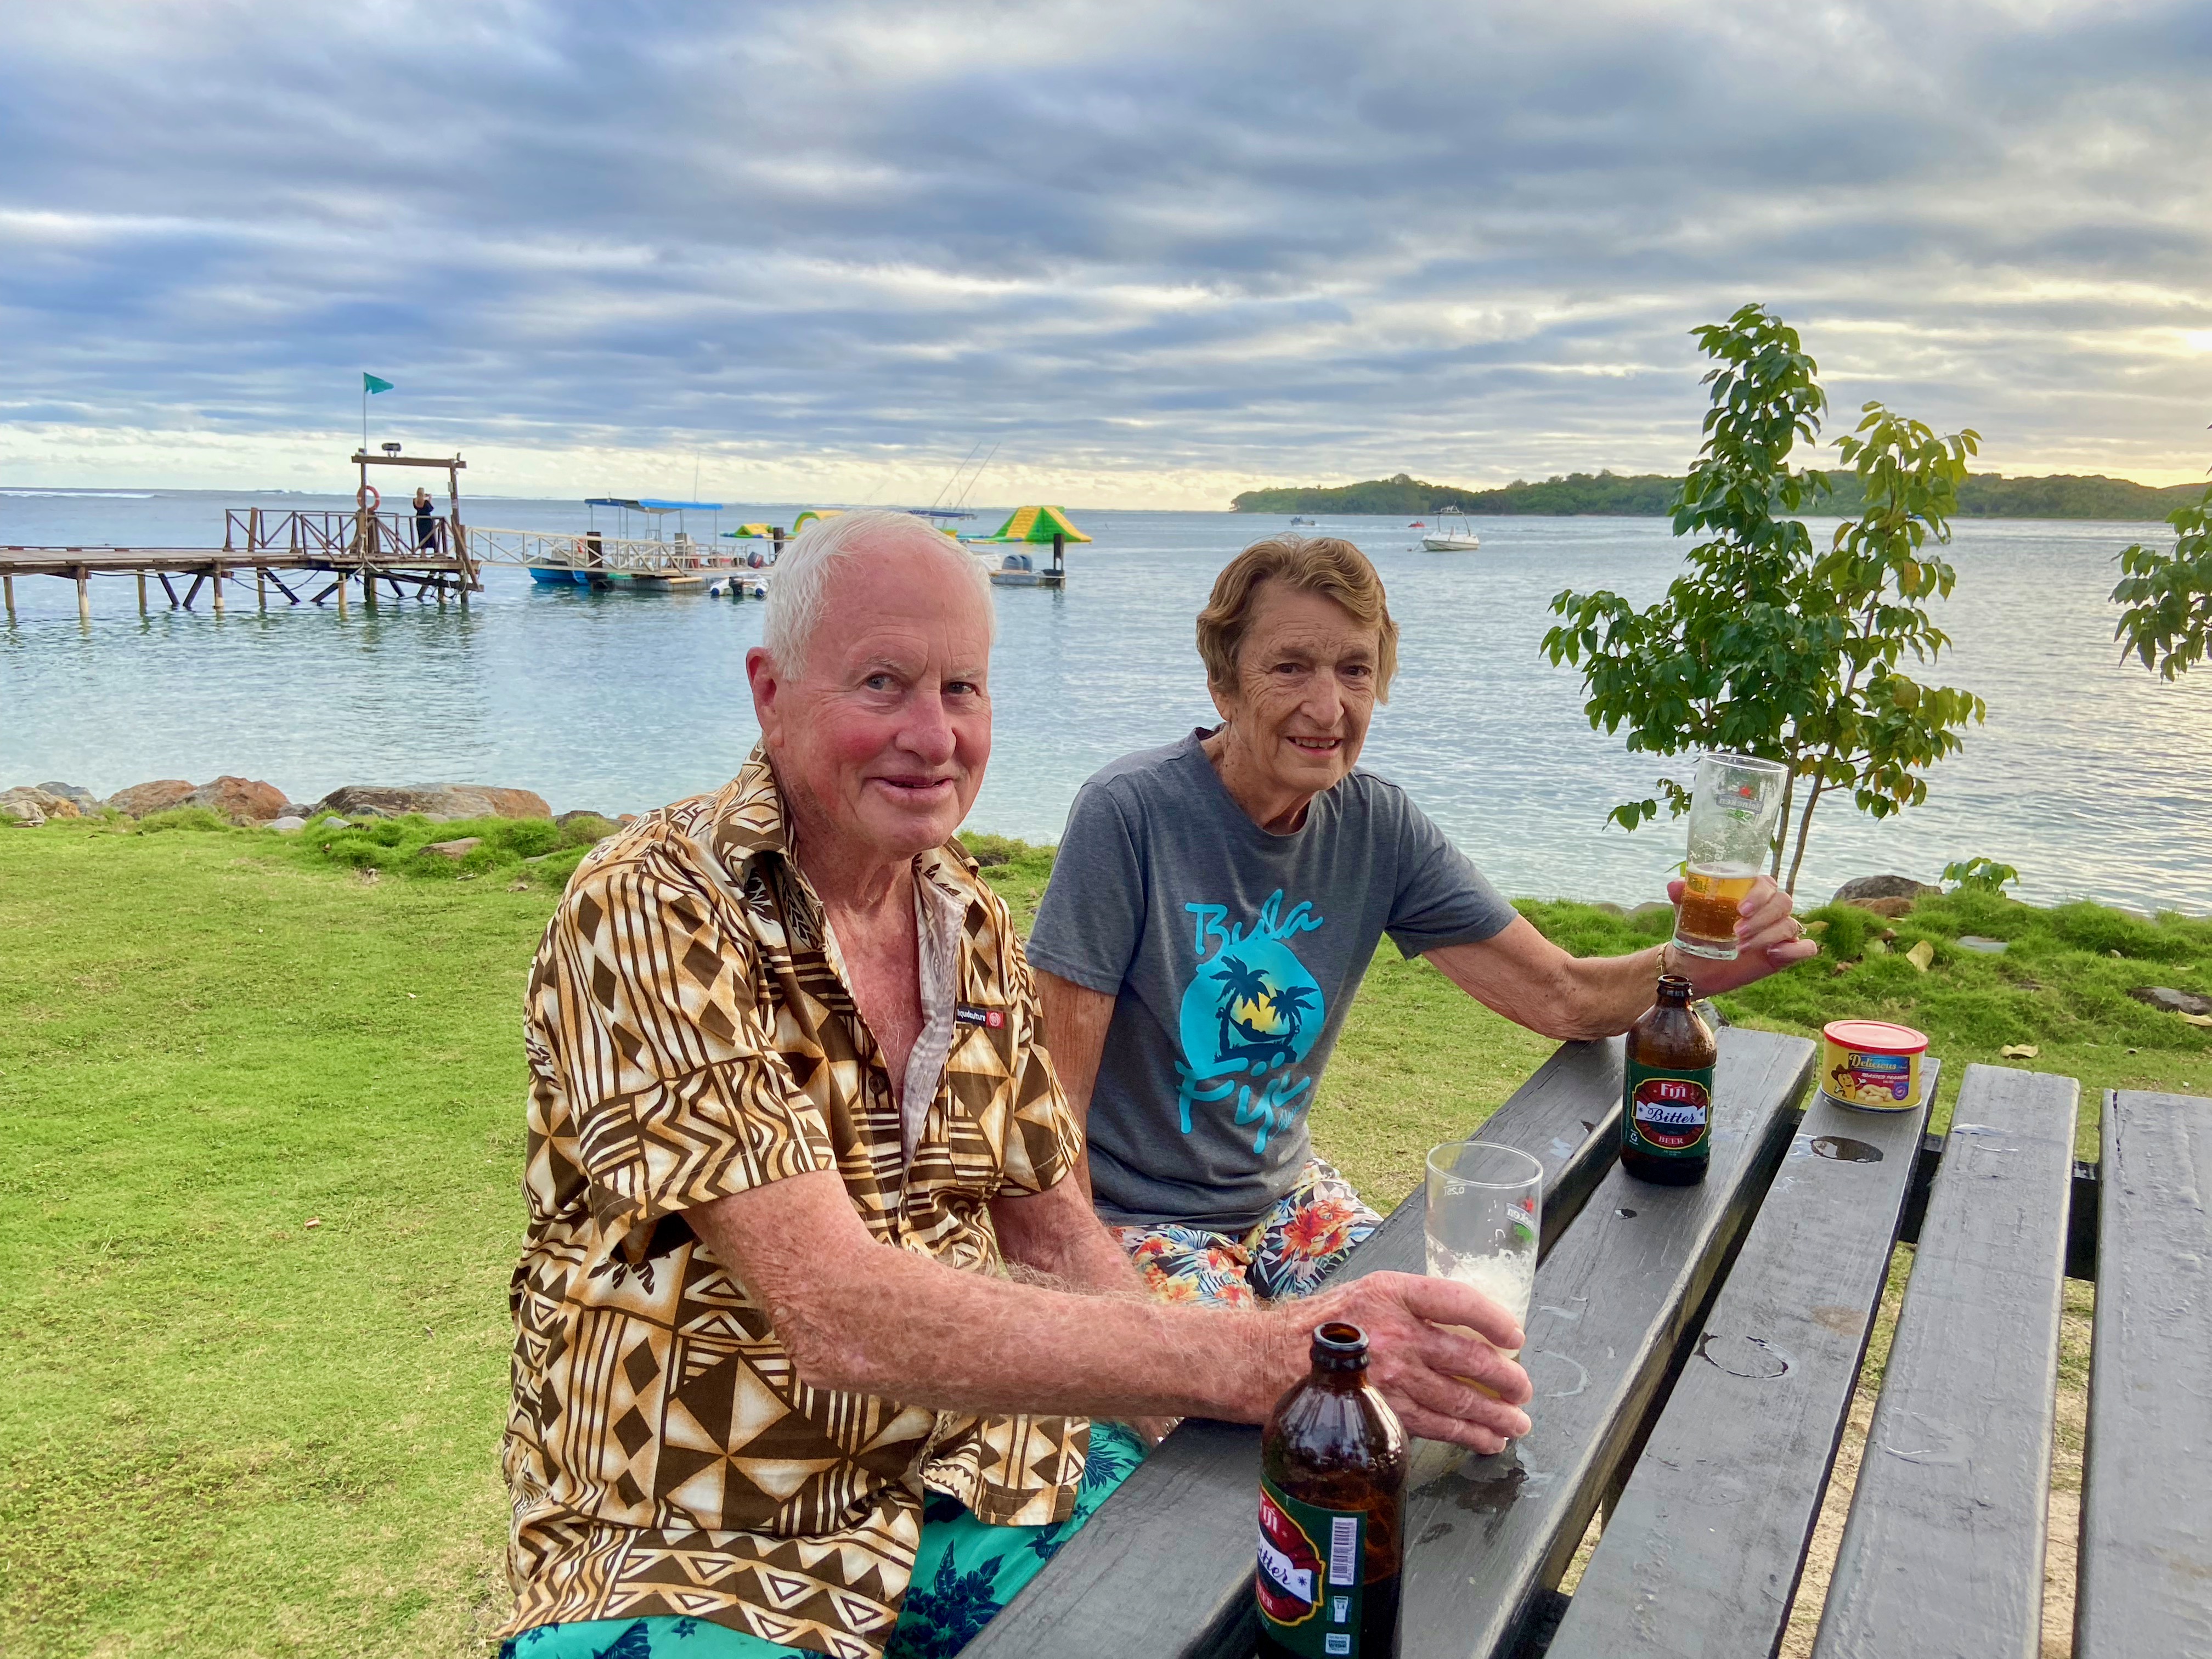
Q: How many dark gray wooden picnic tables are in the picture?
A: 1